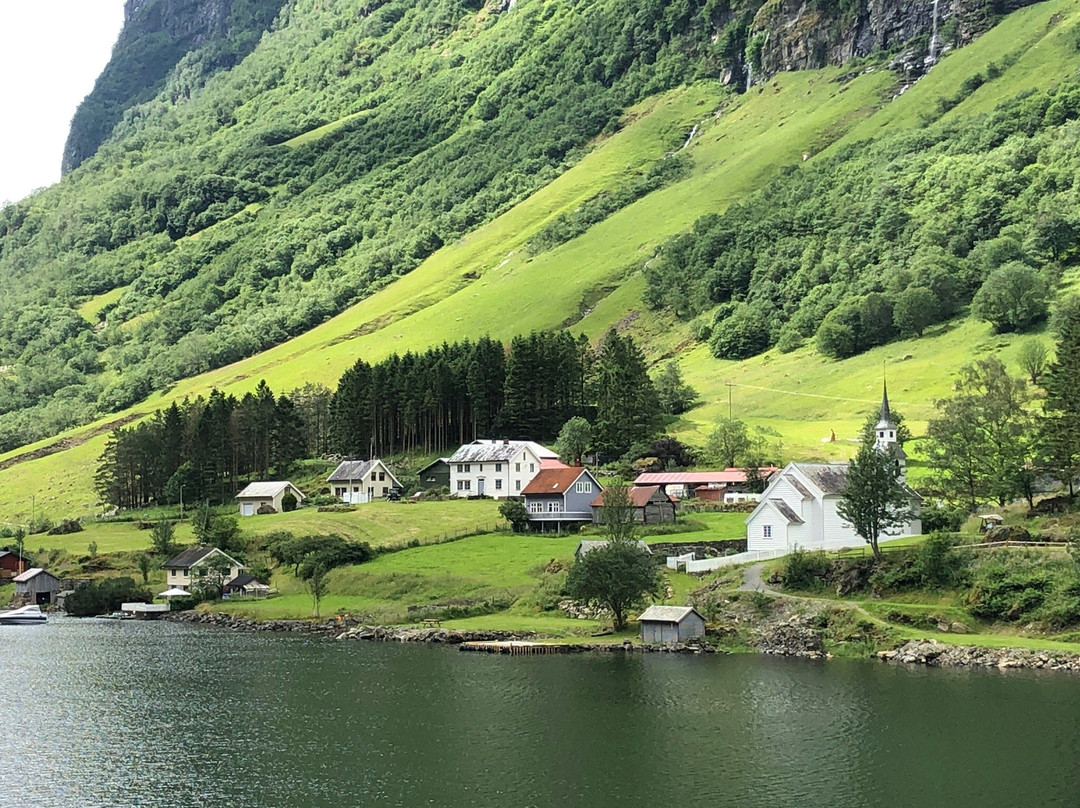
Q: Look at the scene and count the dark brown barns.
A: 1